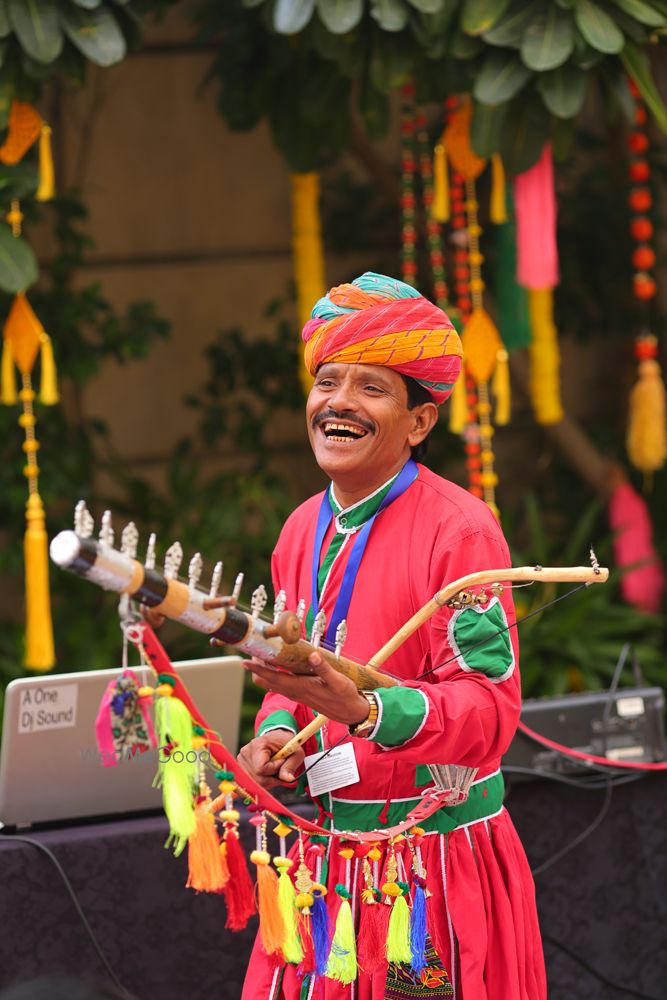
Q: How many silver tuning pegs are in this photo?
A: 13